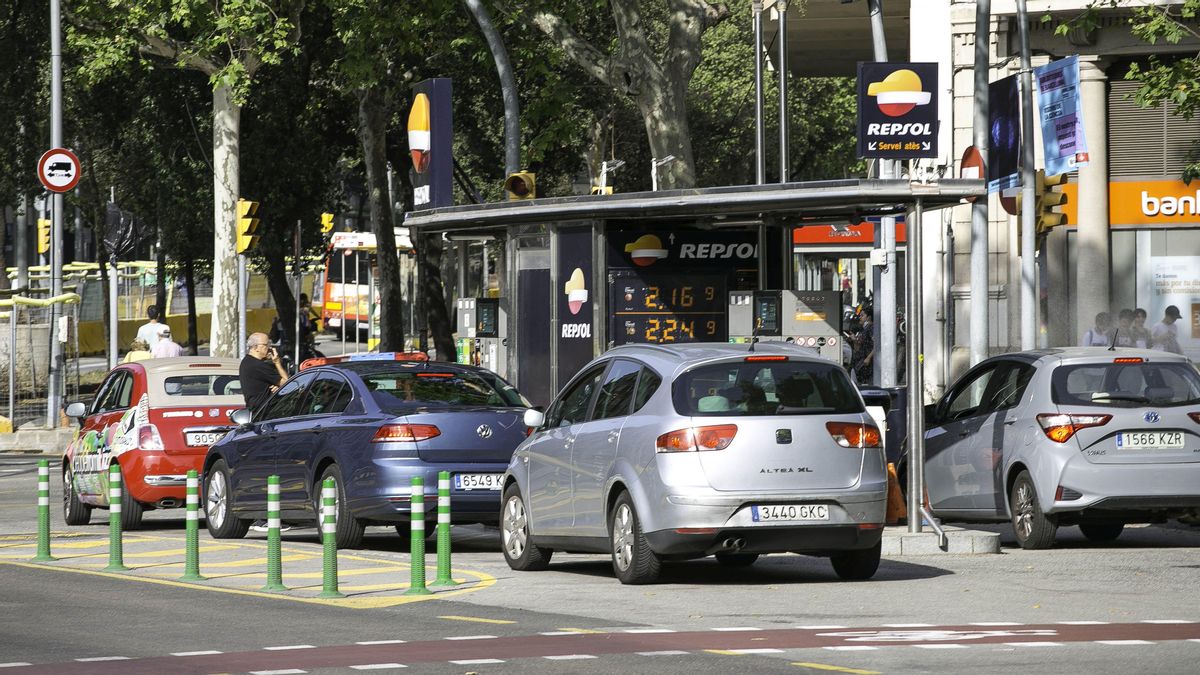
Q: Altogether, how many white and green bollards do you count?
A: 7